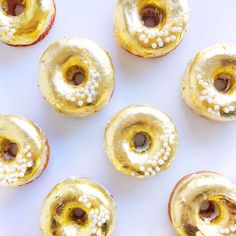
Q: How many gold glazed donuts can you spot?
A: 8